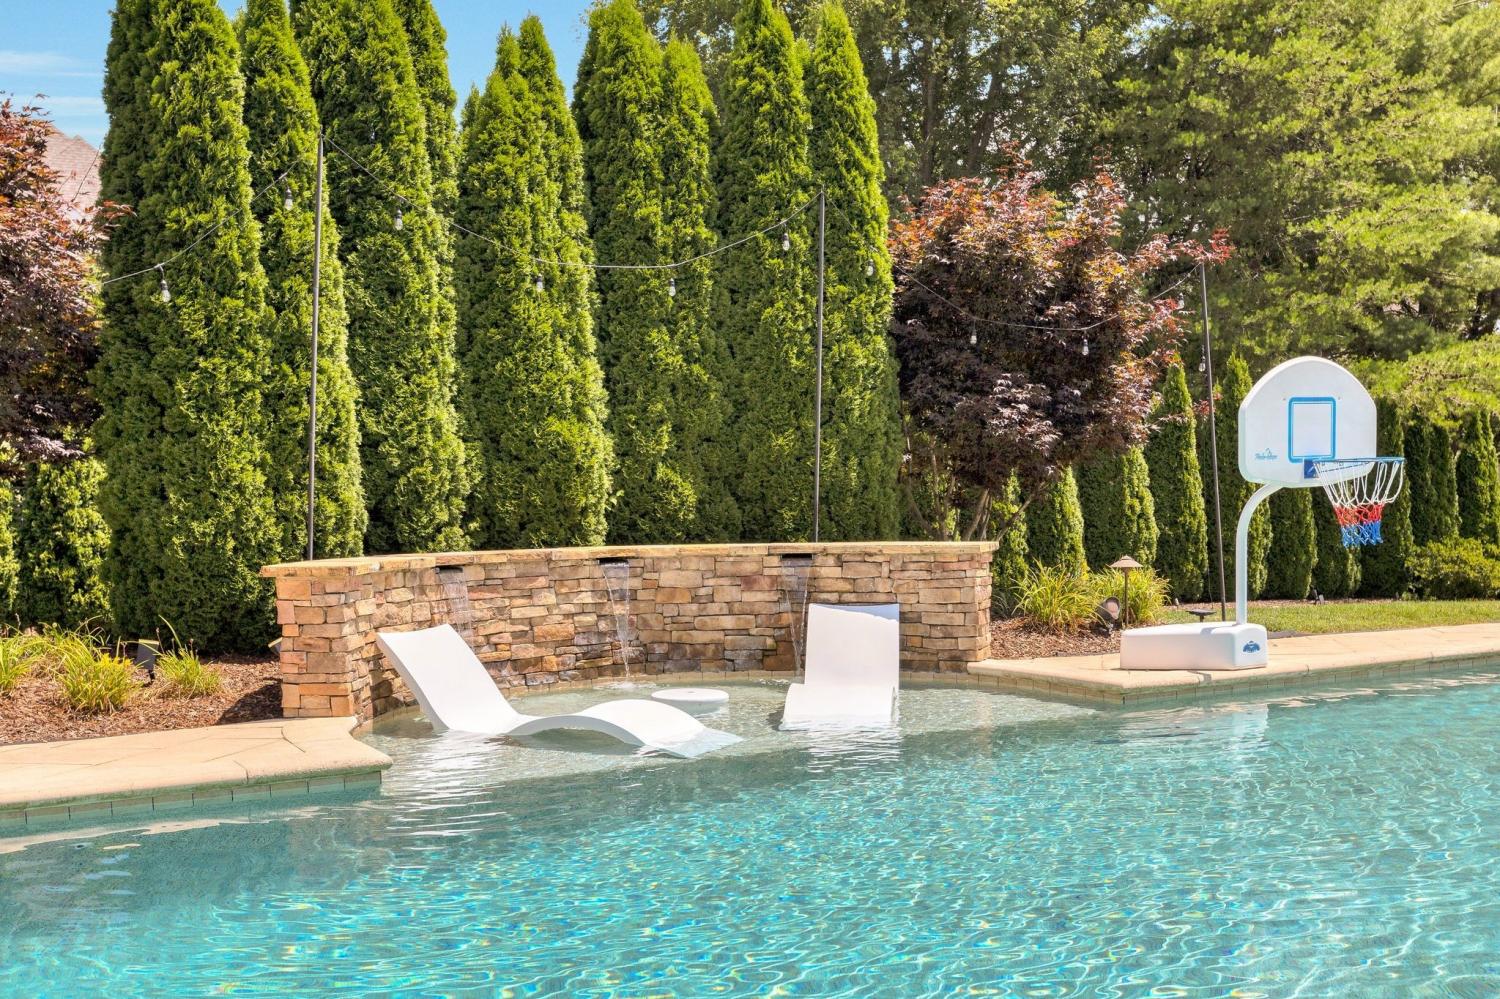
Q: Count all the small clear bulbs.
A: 11